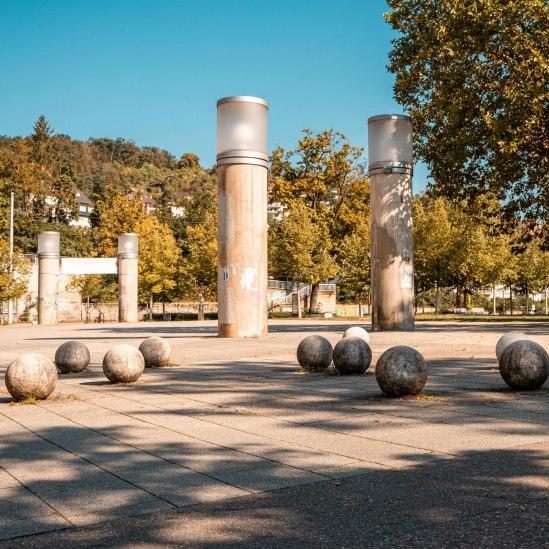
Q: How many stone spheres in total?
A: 10